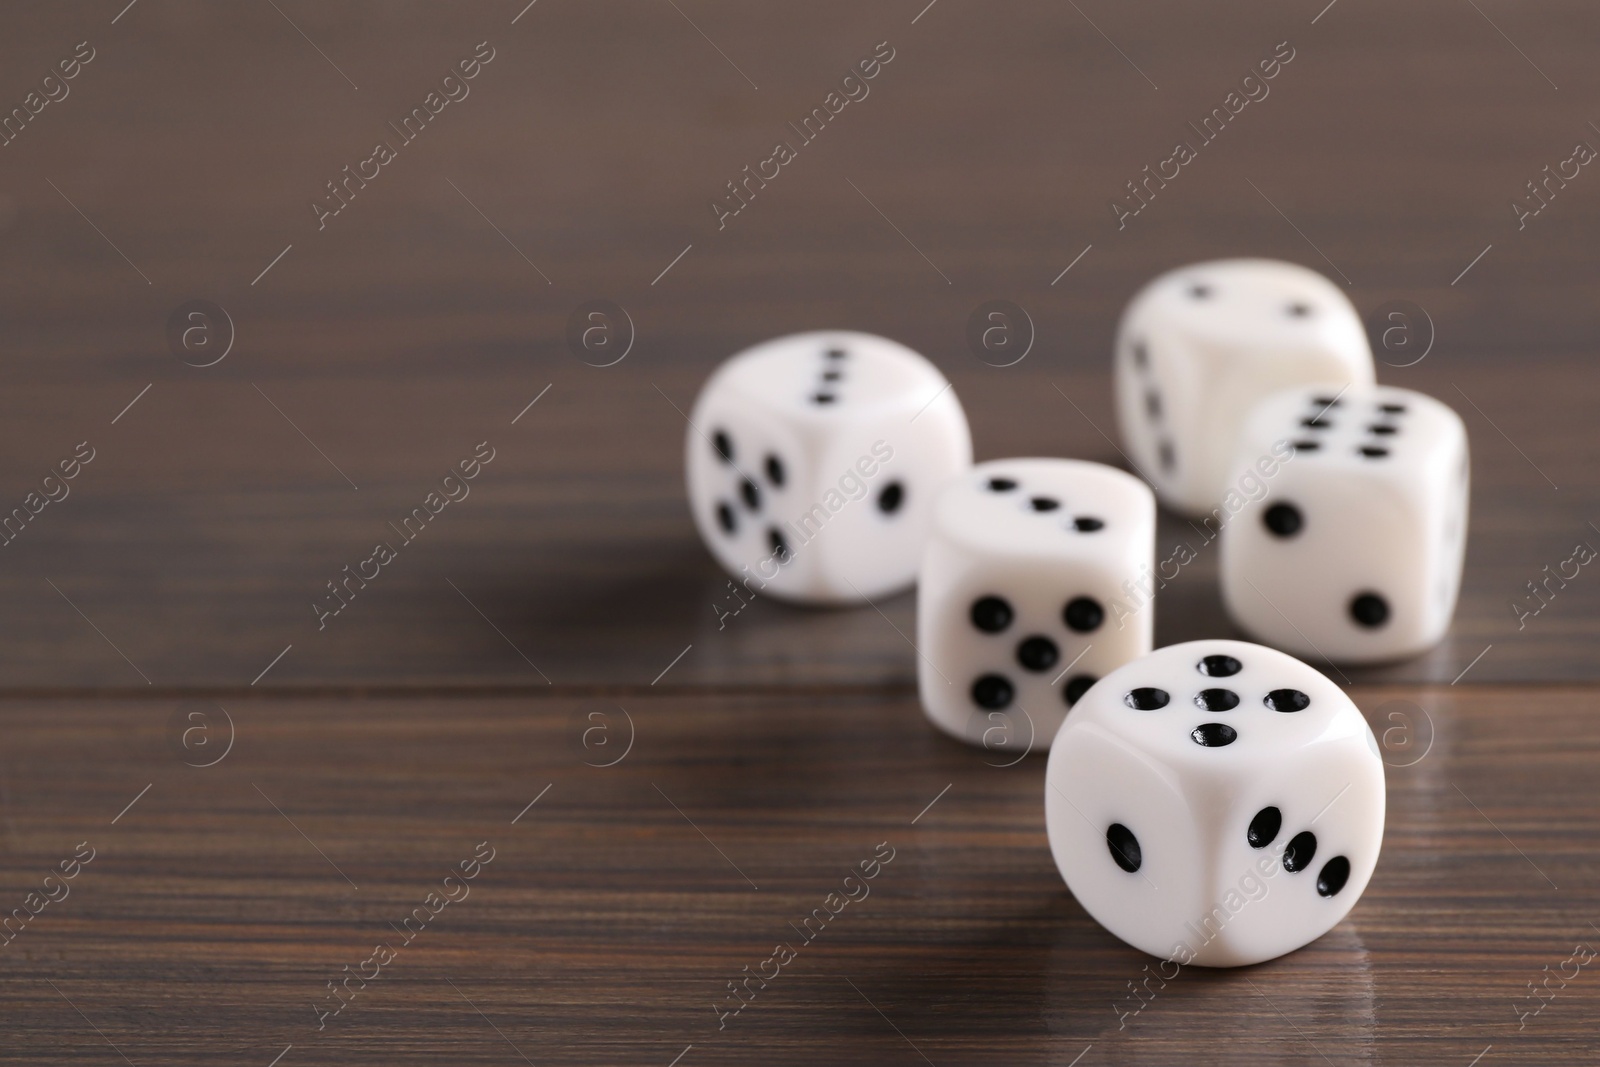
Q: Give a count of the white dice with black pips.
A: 5